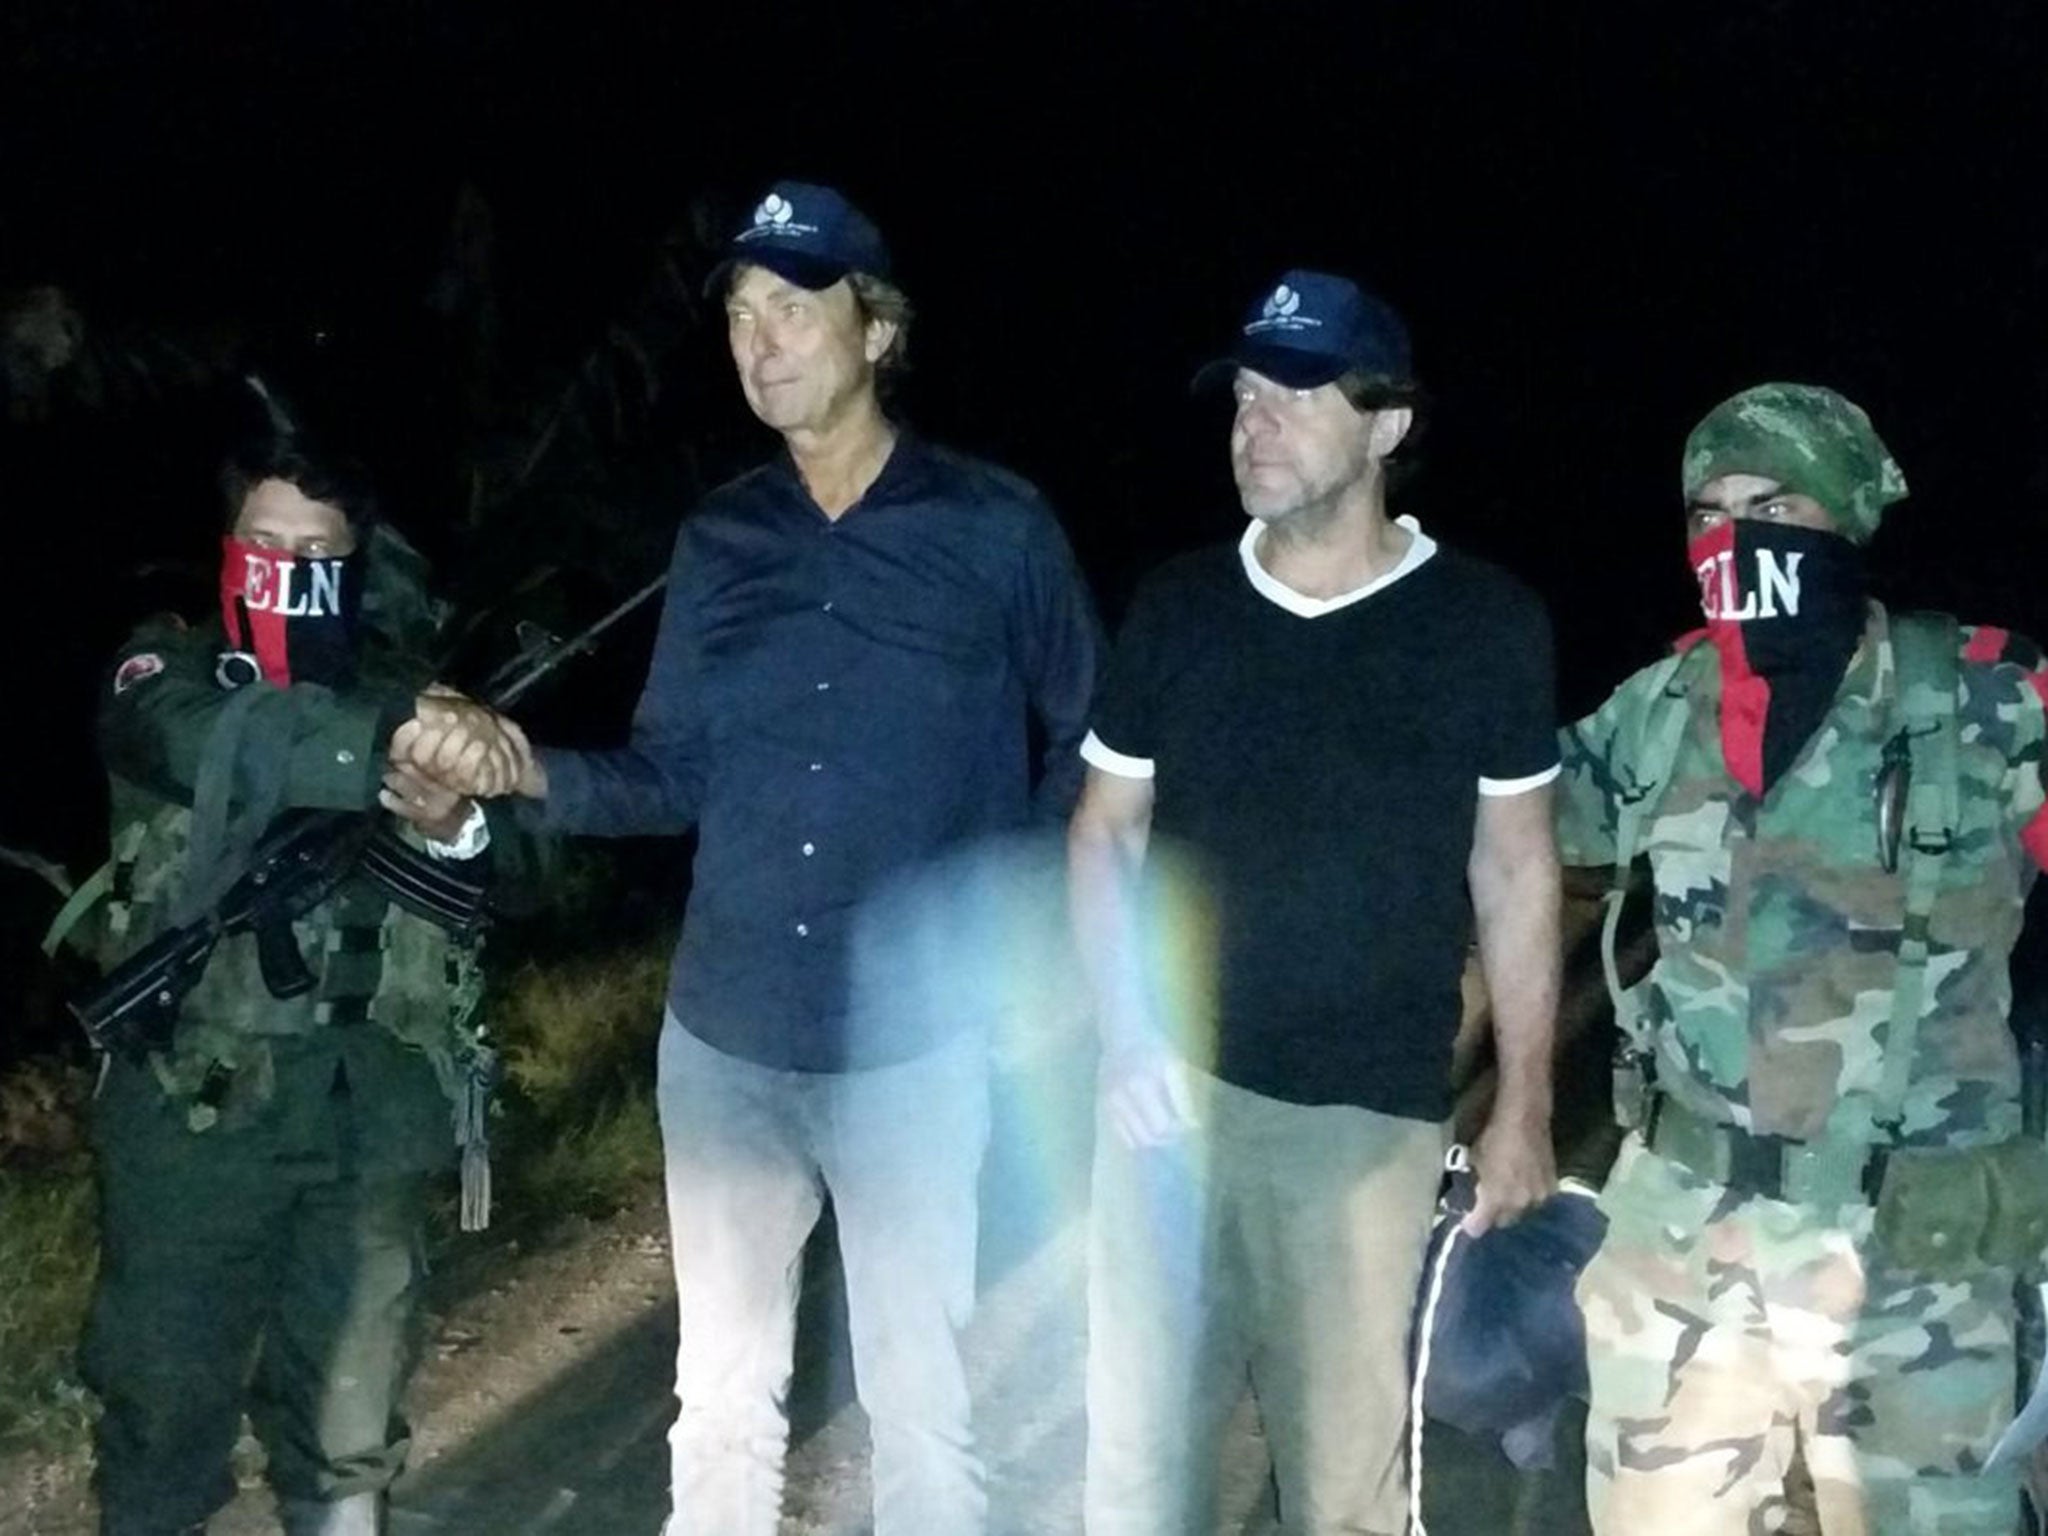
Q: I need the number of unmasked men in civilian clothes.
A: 2